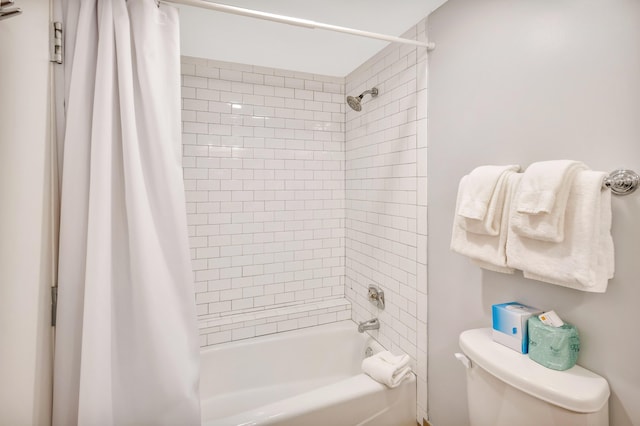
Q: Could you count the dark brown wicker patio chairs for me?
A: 0